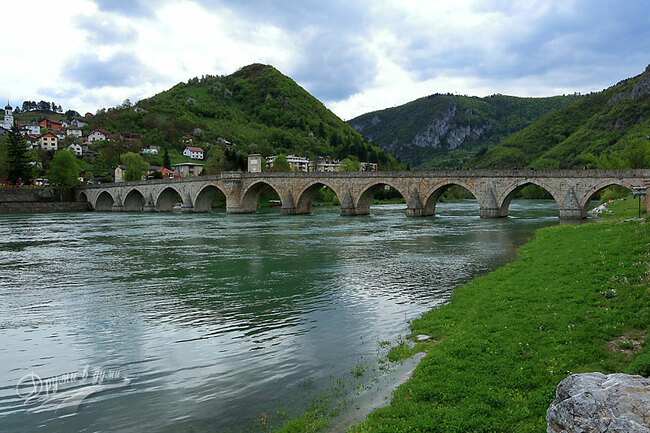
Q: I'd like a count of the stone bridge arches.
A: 11